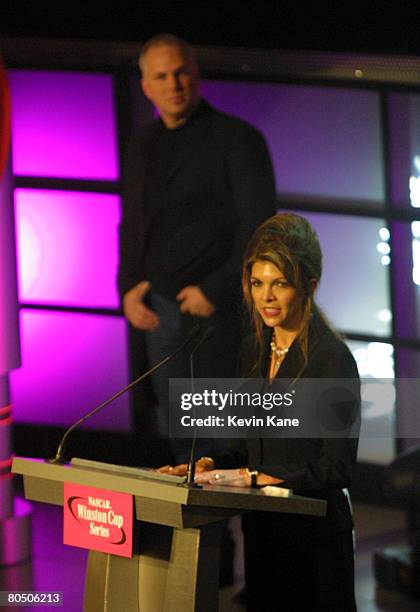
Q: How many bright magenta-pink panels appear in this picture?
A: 3